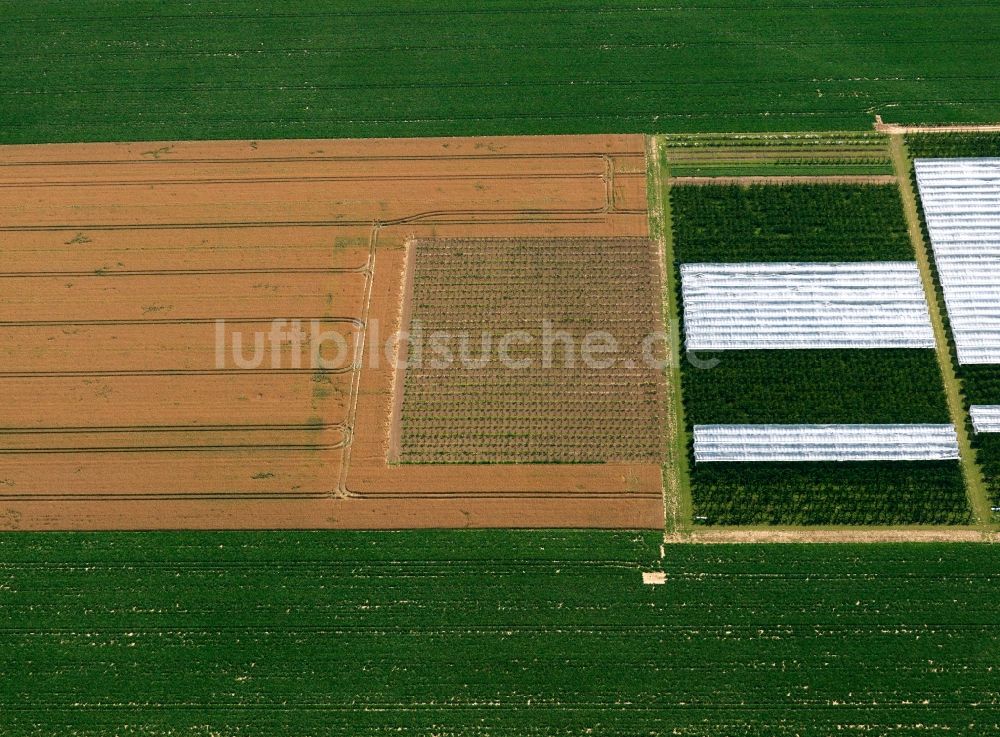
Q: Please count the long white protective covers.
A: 4